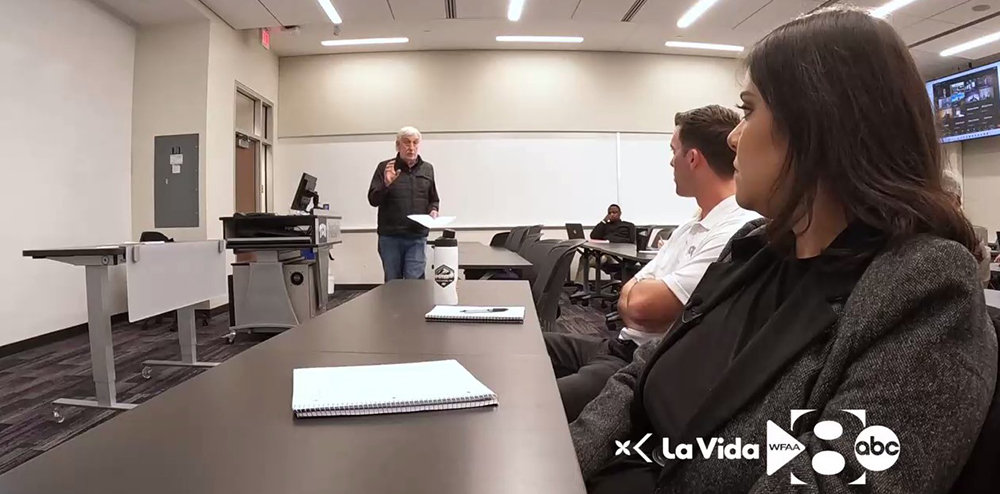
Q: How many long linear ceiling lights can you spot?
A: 8